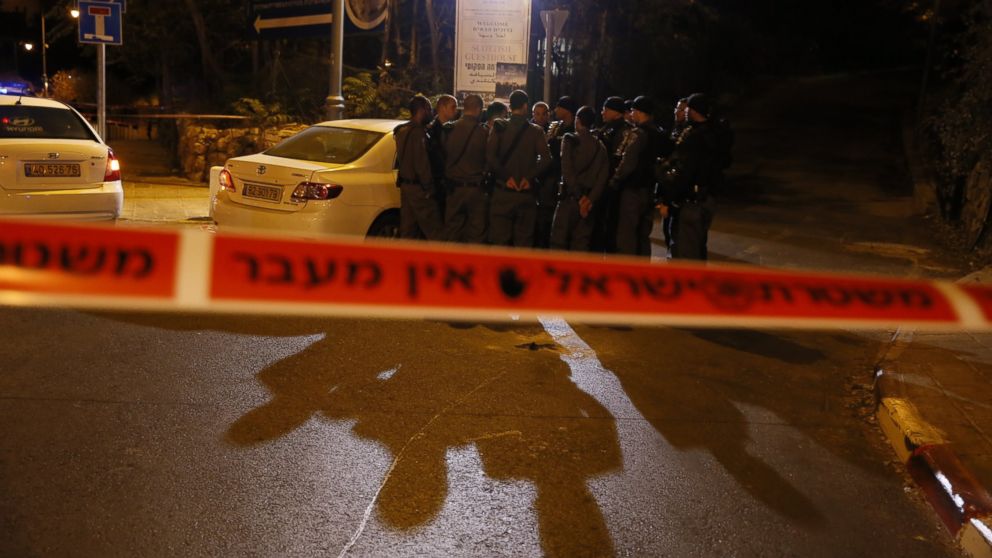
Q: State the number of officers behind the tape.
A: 13